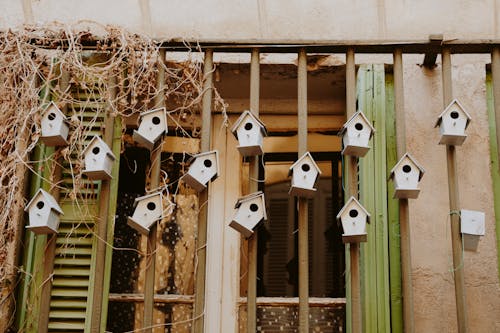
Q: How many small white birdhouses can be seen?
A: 13